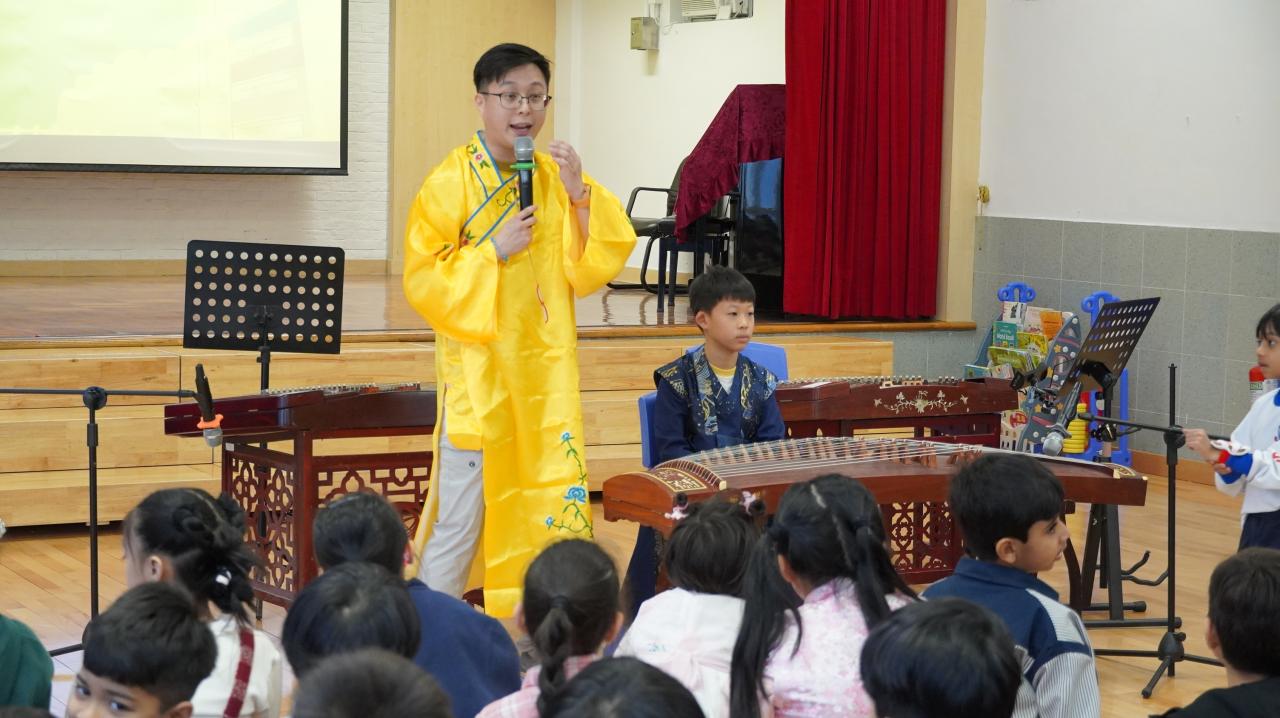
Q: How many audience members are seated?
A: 13